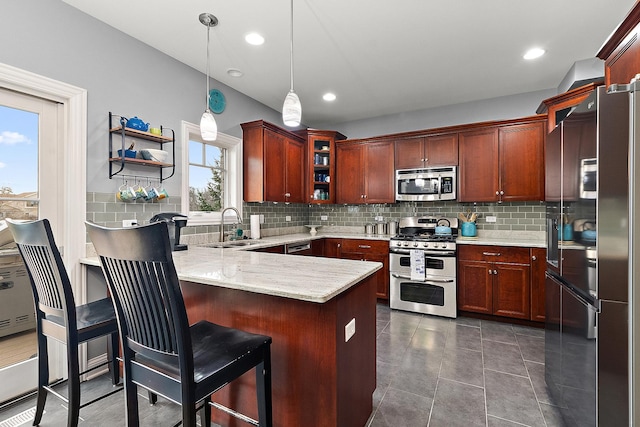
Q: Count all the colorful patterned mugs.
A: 4